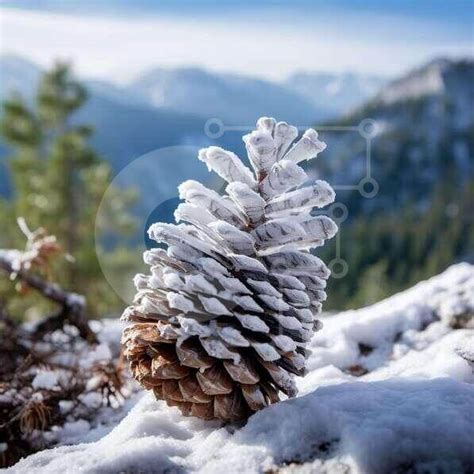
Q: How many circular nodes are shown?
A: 5